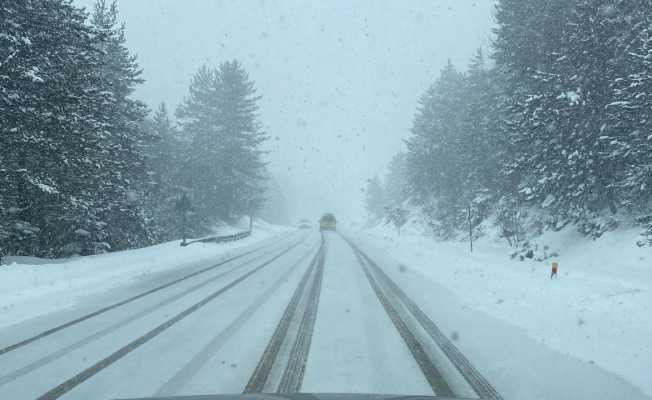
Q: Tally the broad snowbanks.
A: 2